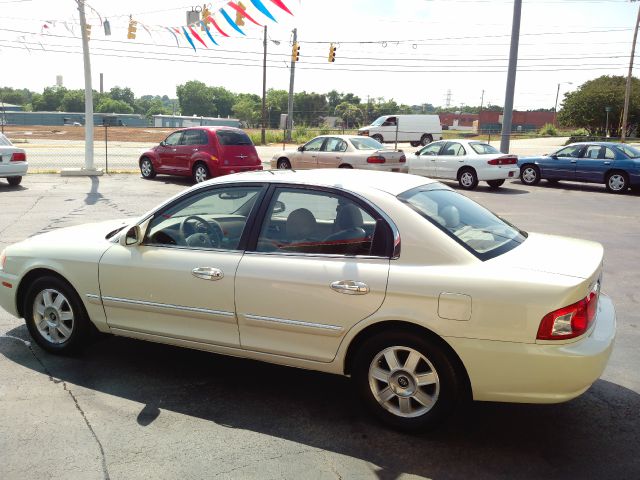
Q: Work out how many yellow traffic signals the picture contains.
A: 6